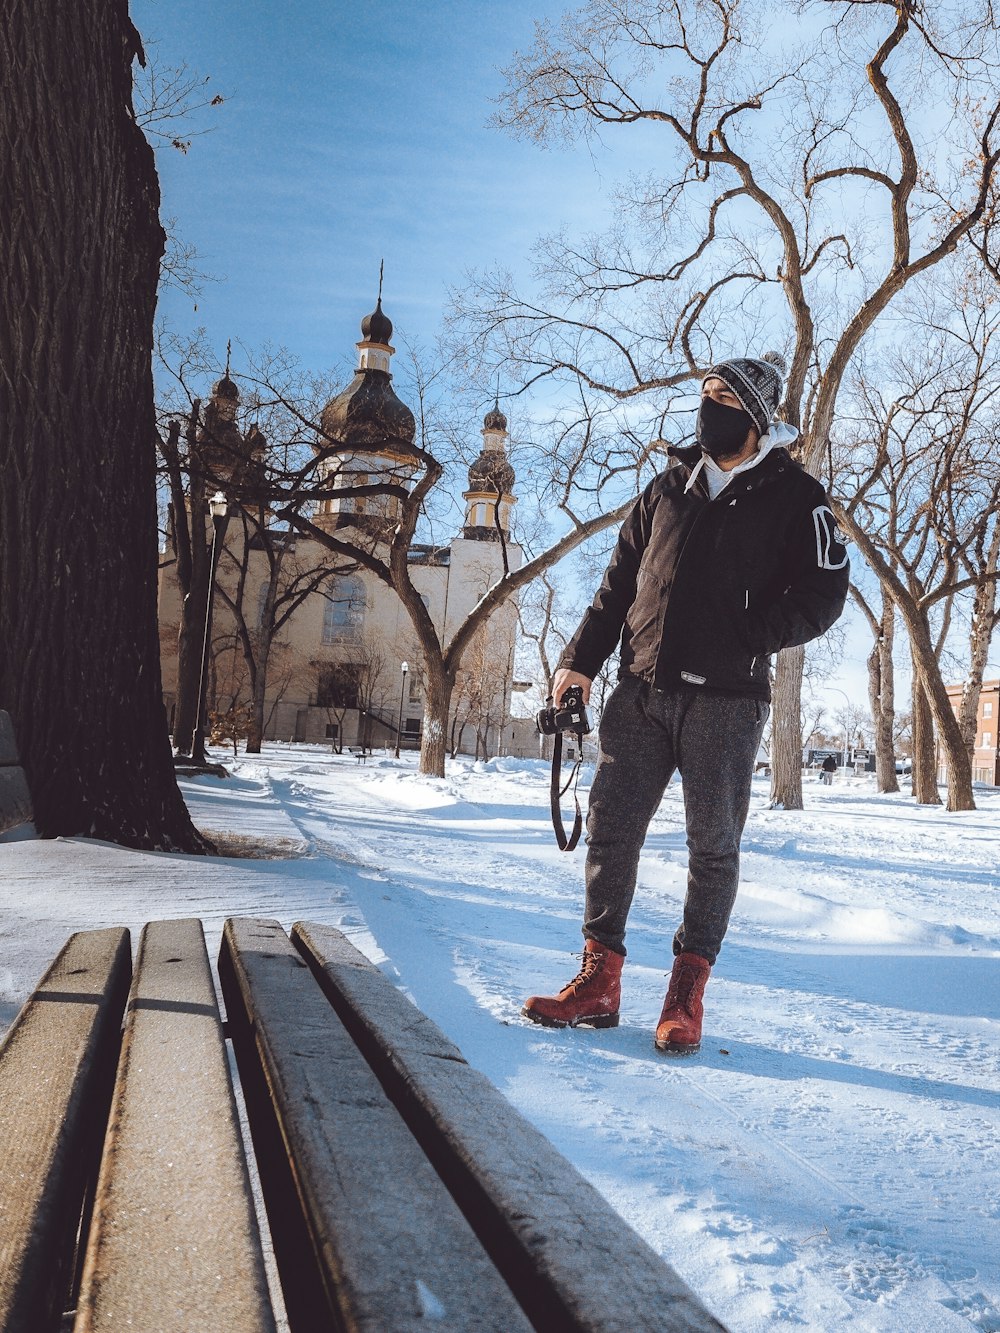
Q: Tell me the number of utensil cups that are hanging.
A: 0